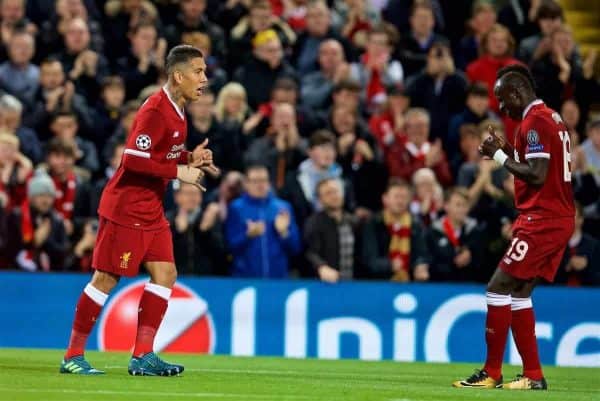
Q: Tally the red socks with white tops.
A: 4